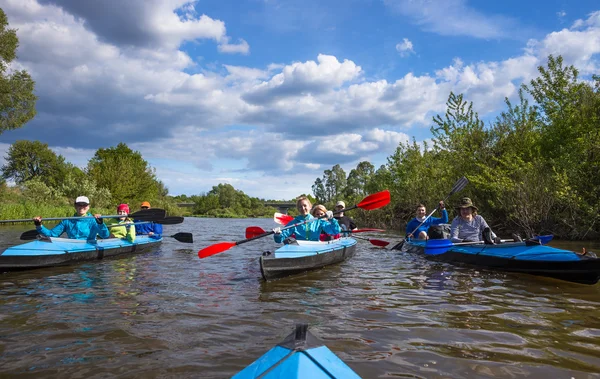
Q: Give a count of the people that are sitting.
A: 8